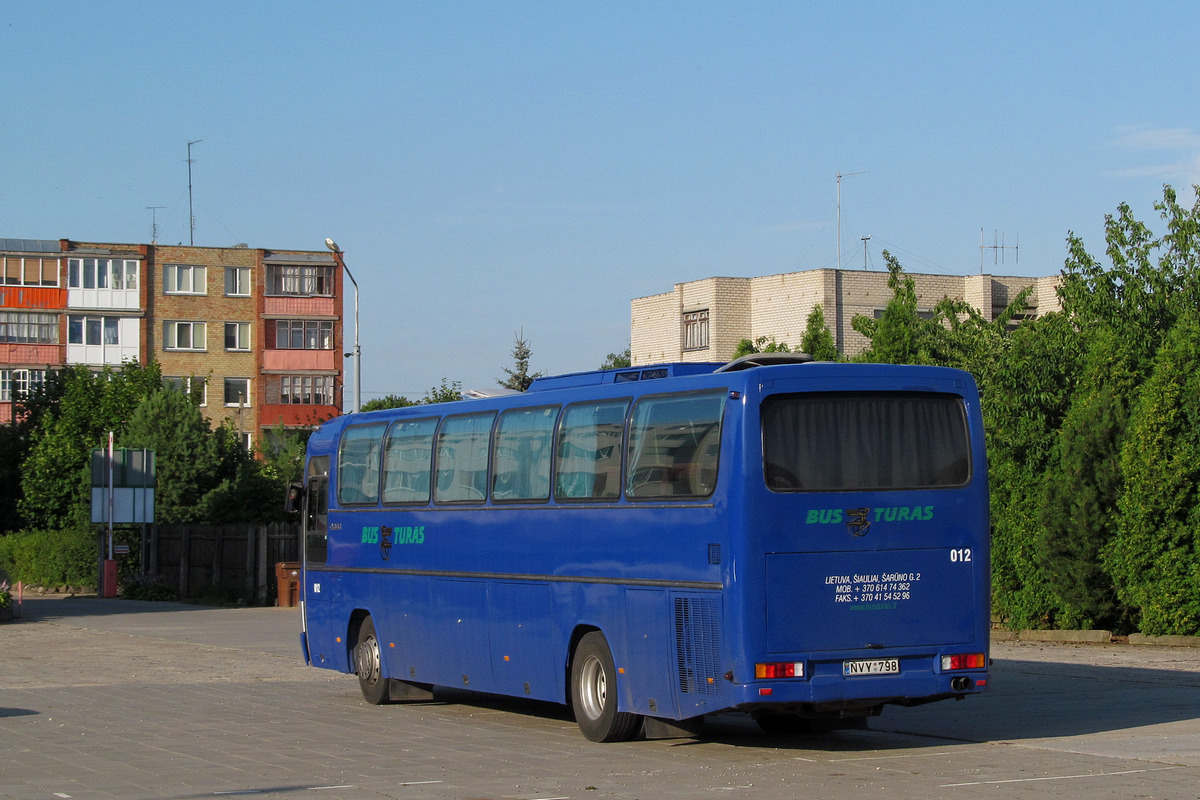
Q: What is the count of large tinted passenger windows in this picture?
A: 6